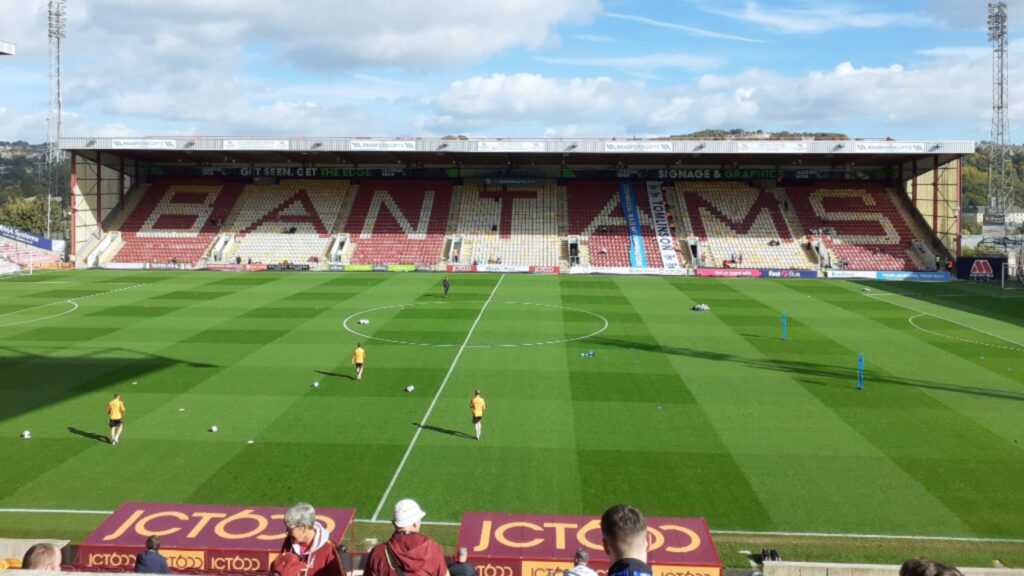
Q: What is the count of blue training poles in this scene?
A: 2